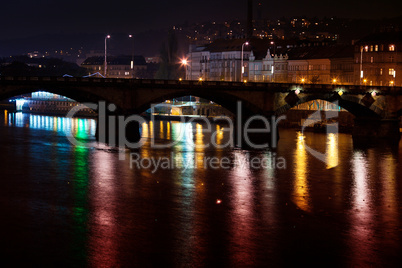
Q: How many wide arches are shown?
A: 3